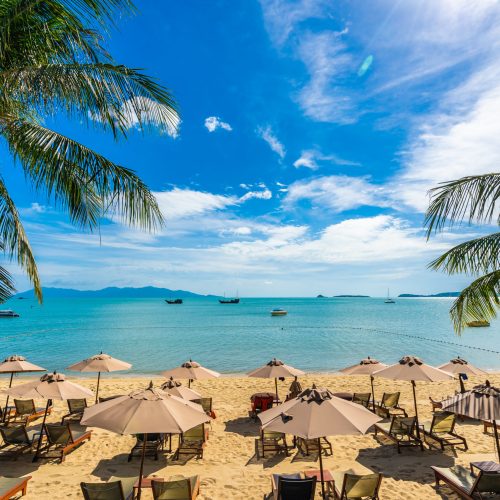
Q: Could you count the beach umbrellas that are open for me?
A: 12